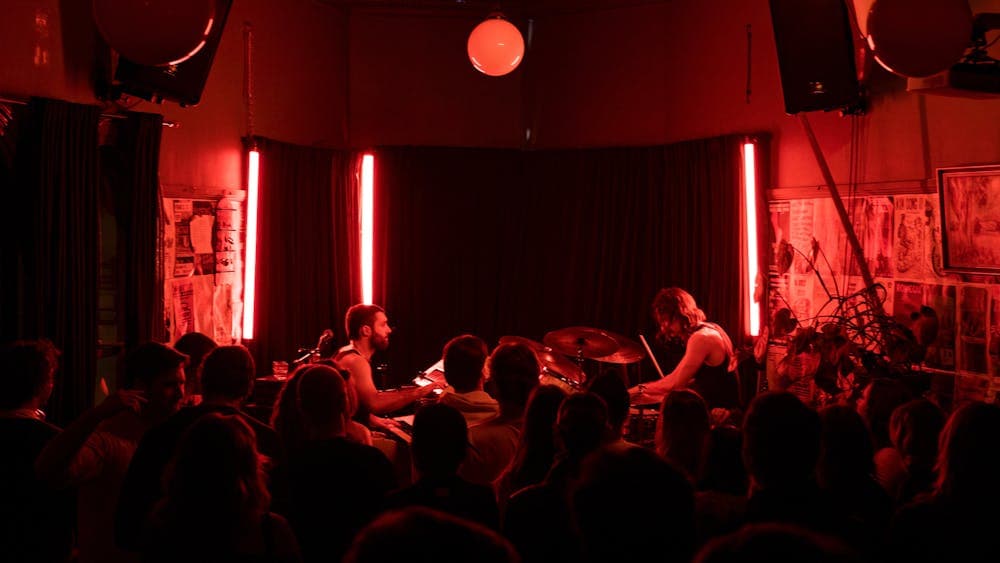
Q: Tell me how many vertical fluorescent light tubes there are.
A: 3